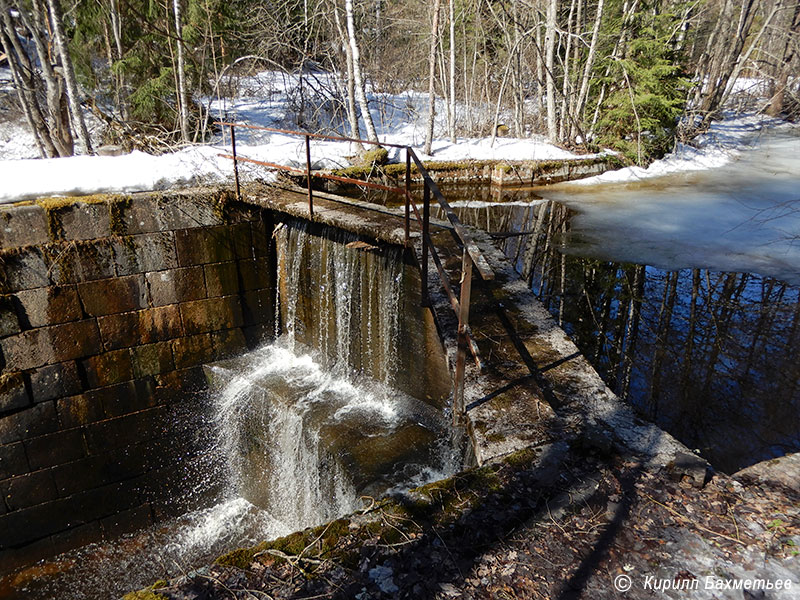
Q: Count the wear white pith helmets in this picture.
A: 0